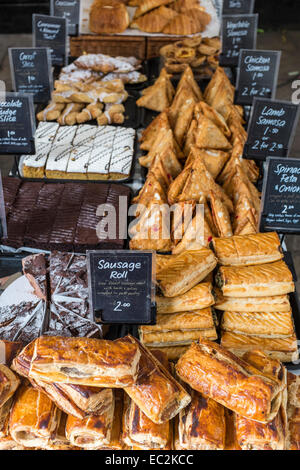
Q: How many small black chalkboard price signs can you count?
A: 10